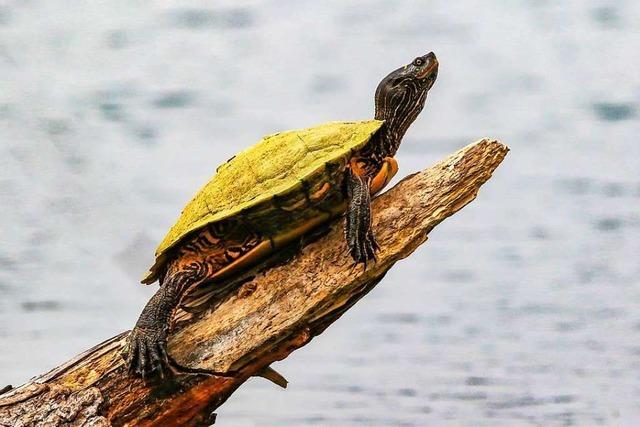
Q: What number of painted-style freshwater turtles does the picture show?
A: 1